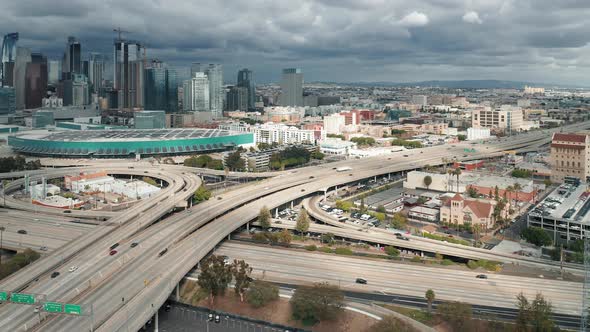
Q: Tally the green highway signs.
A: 4